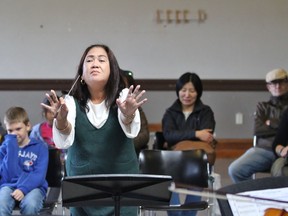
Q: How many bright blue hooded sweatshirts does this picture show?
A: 1